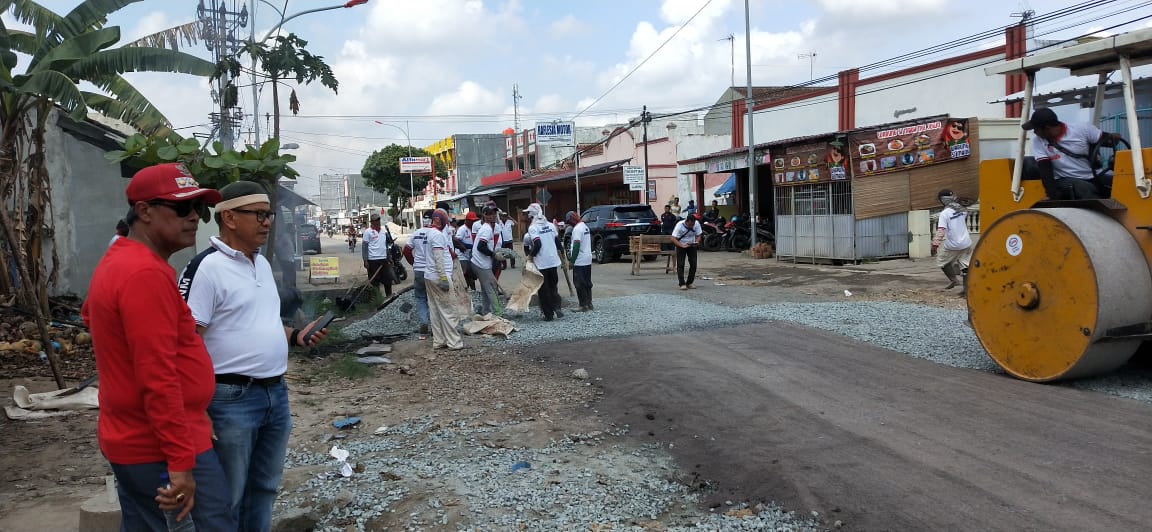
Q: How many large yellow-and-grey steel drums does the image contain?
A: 1